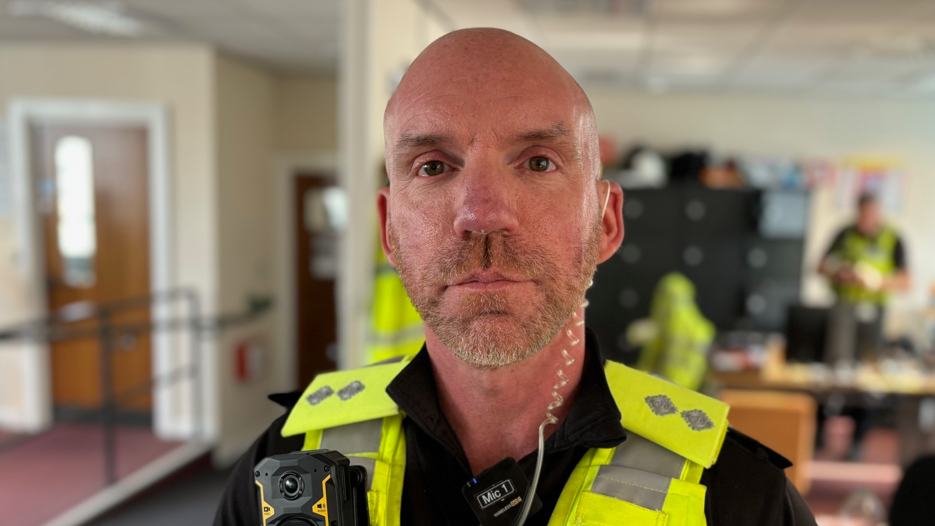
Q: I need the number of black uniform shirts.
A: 2